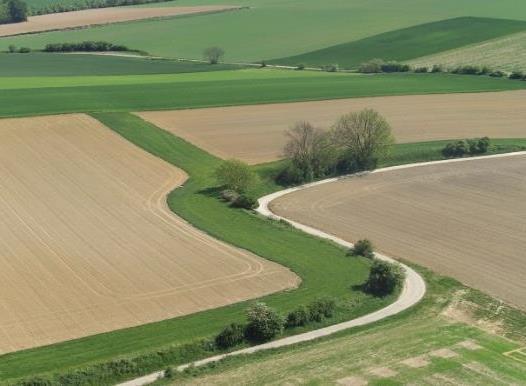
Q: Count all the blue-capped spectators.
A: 0